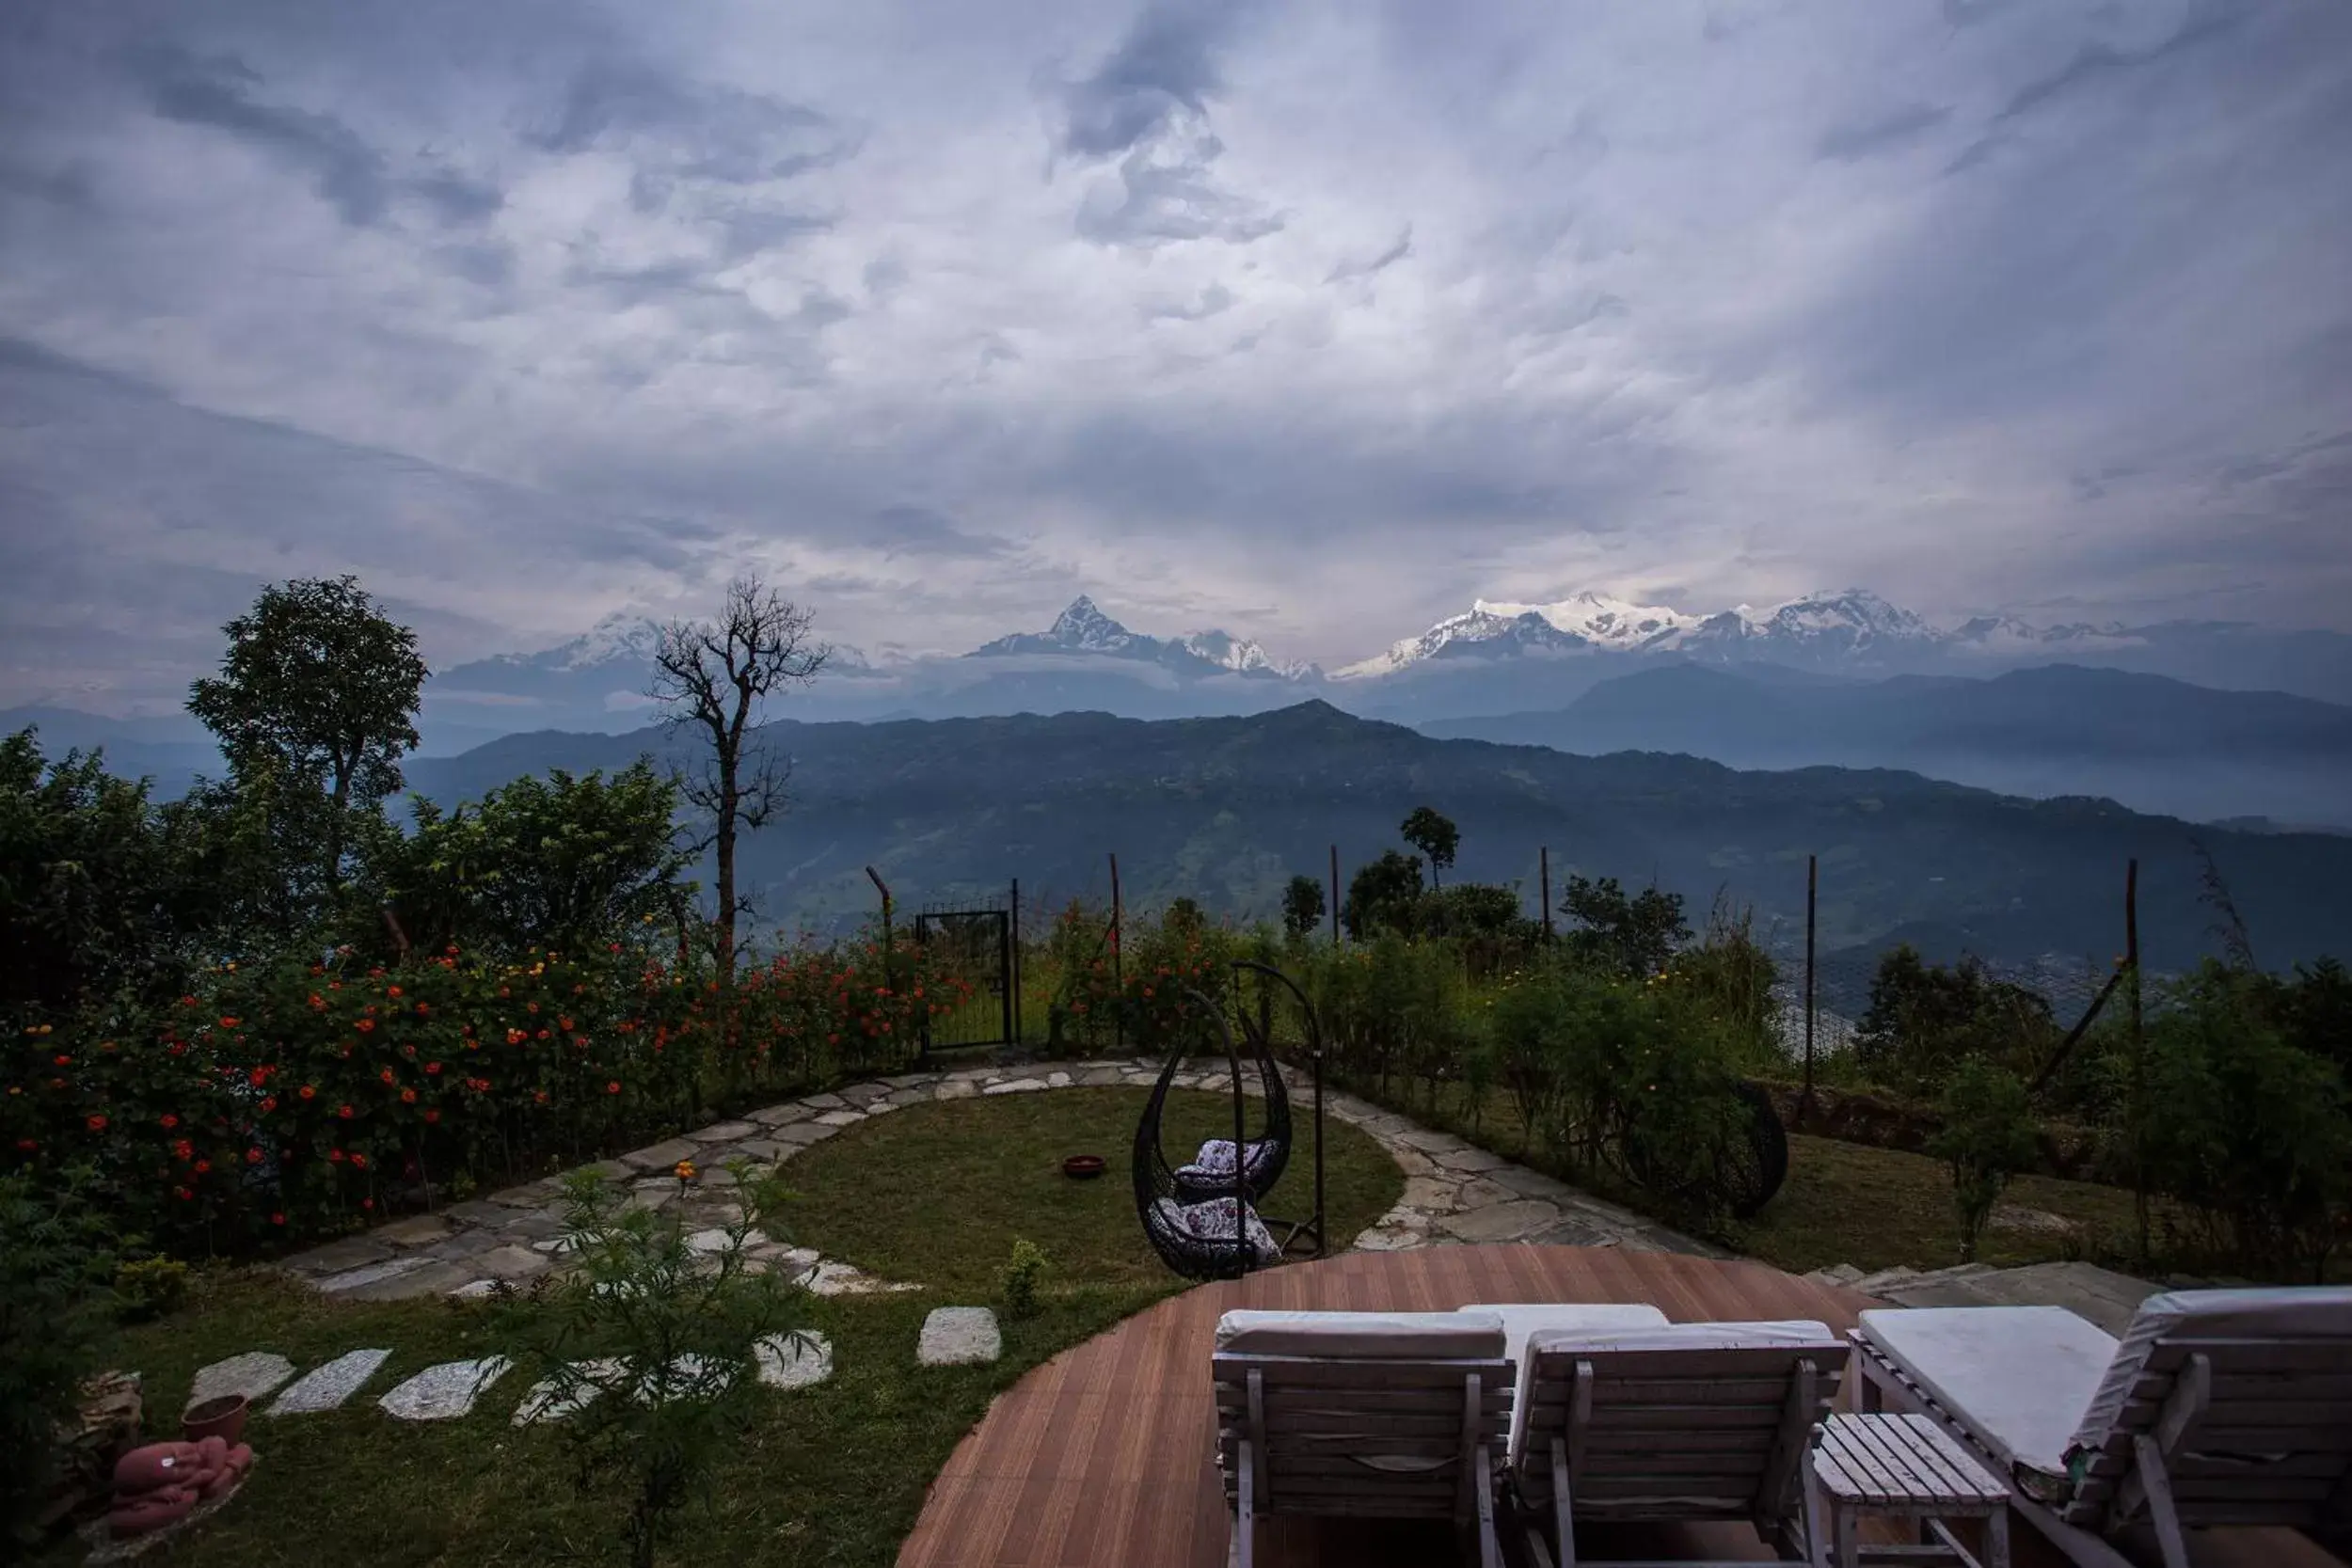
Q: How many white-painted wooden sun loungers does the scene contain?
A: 3